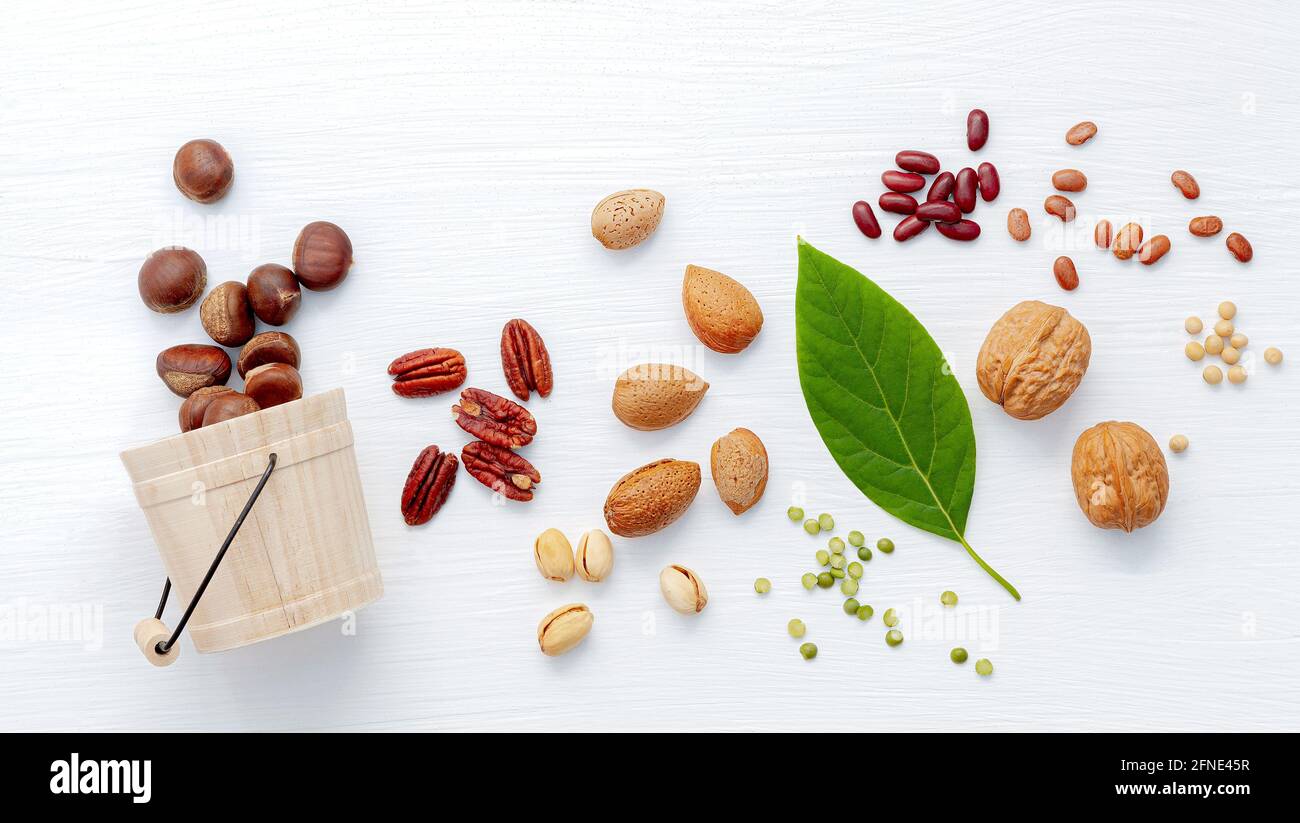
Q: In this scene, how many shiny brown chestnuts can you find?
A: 10